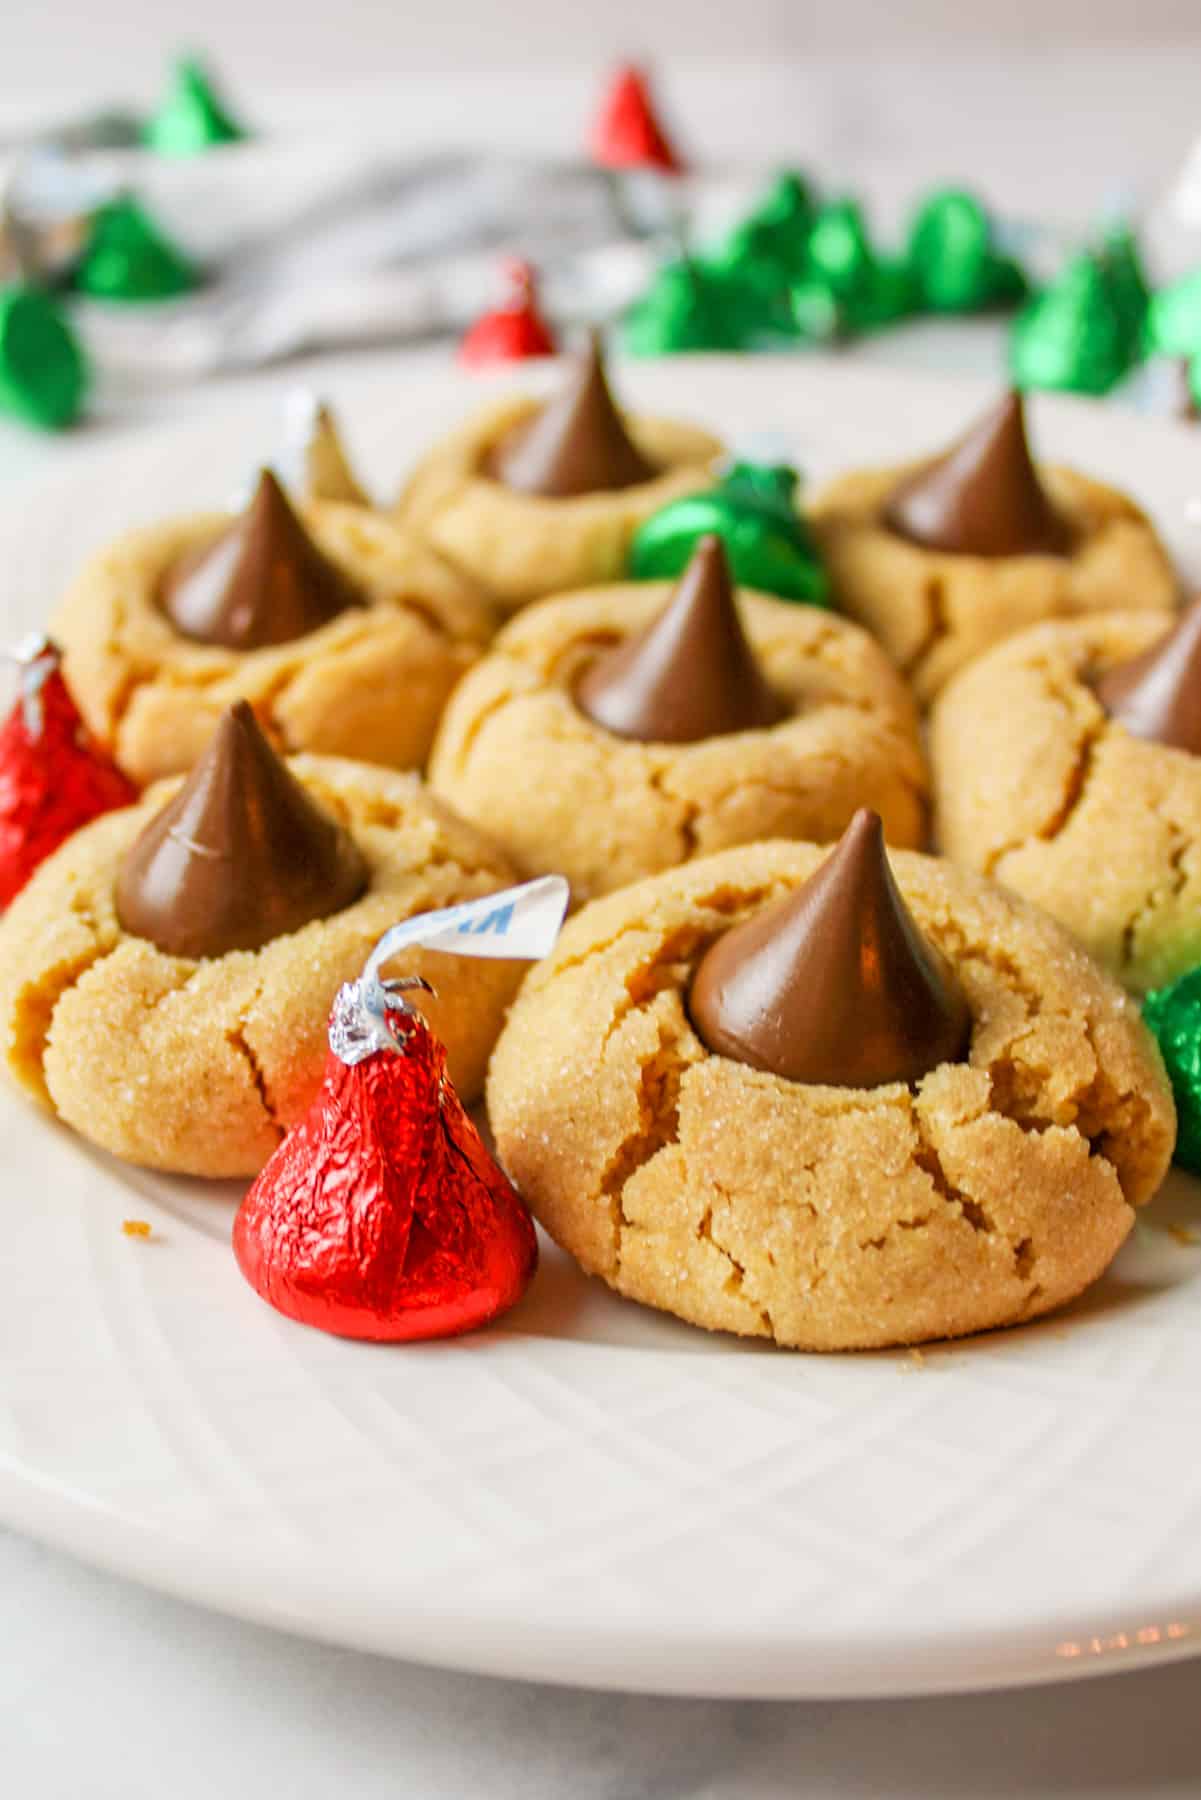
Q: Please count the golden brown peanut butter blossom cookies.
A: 7